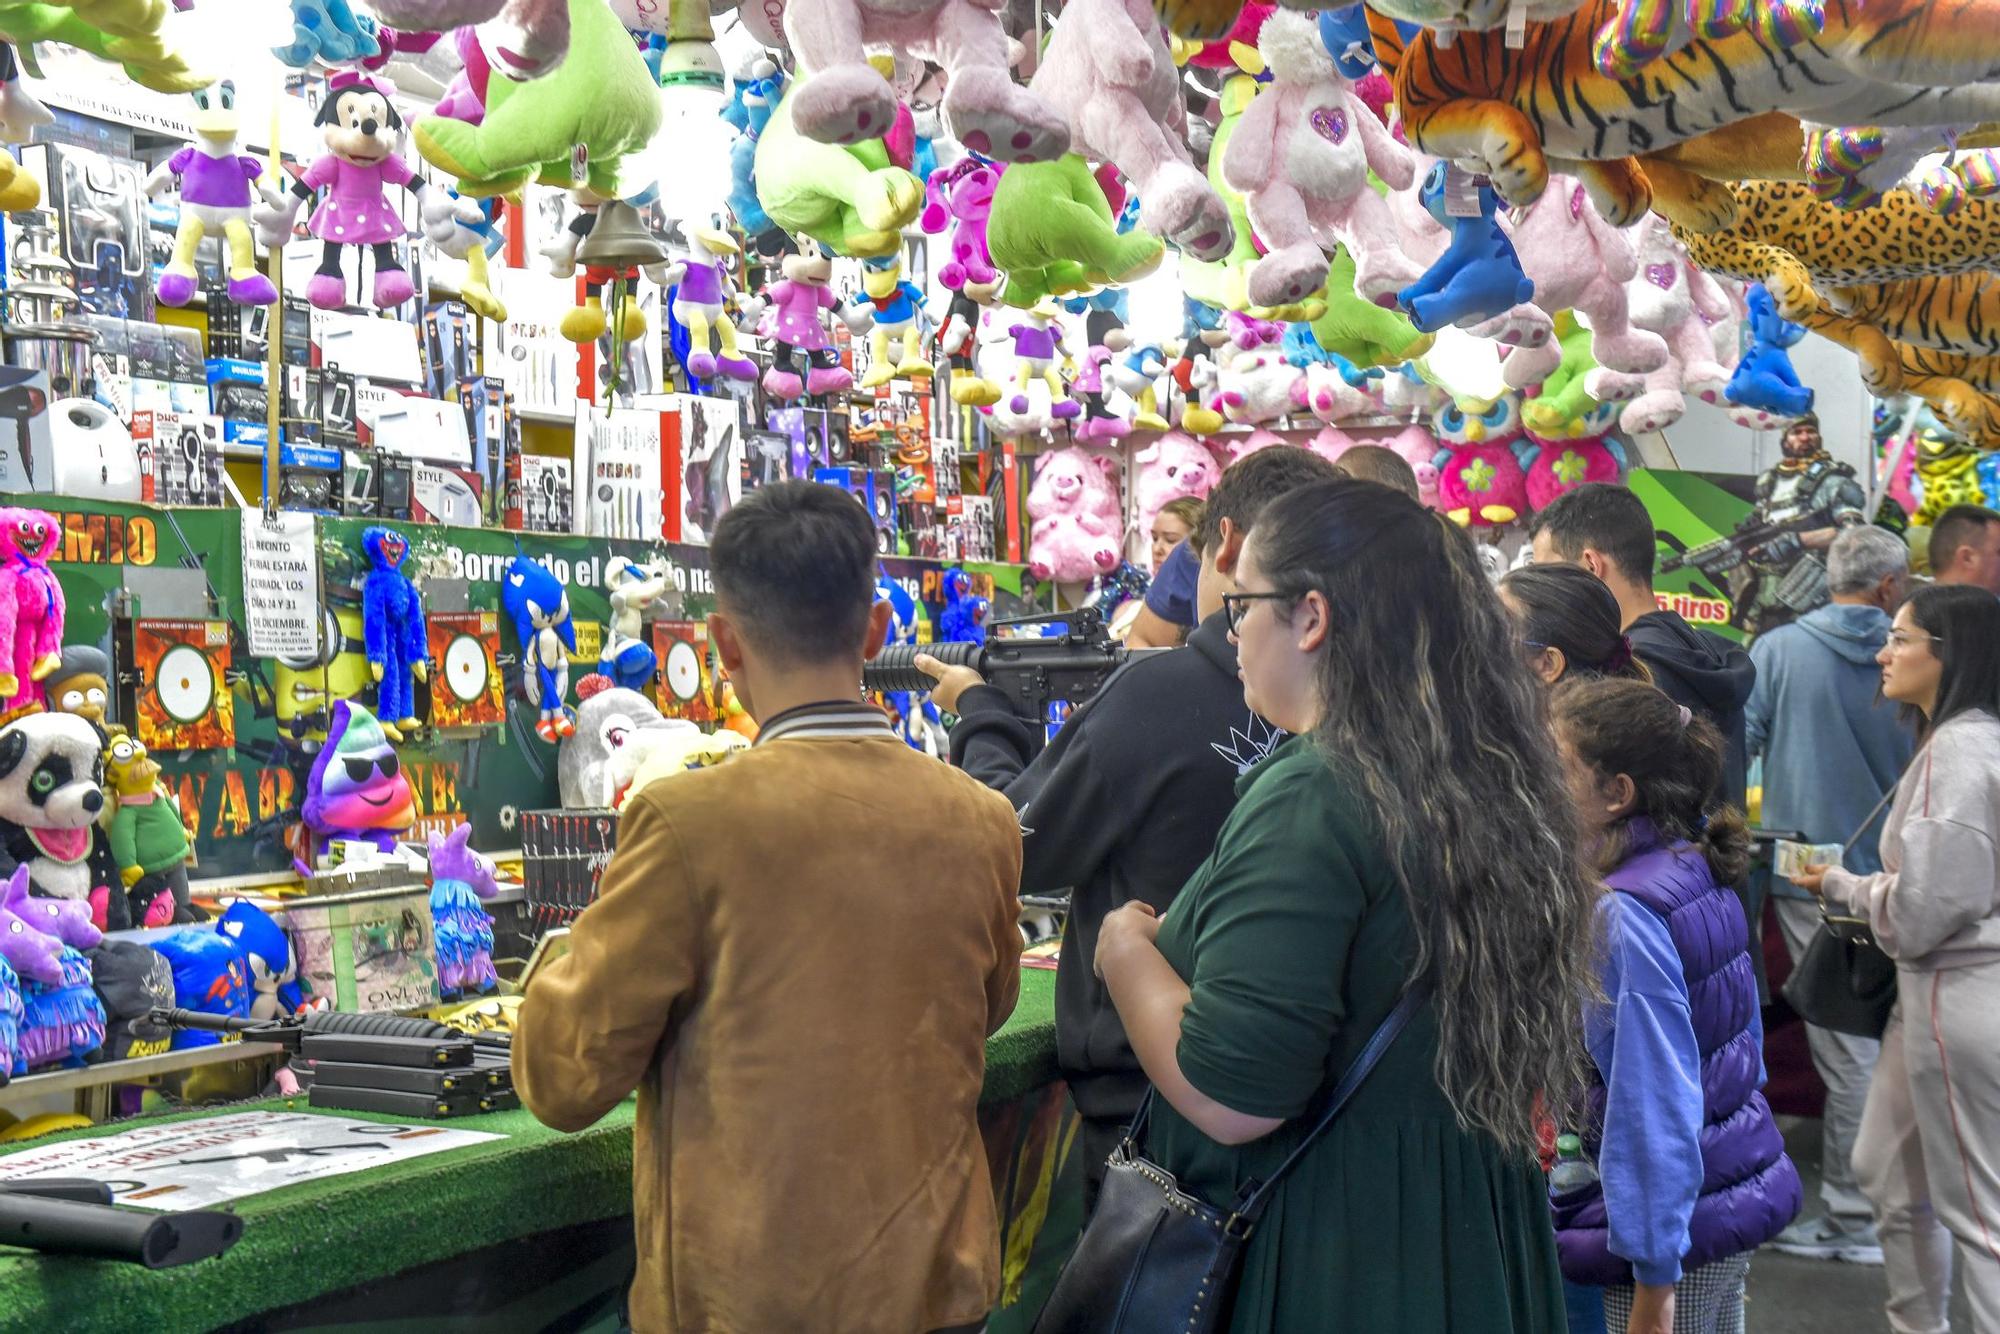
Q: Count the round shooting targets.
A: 3